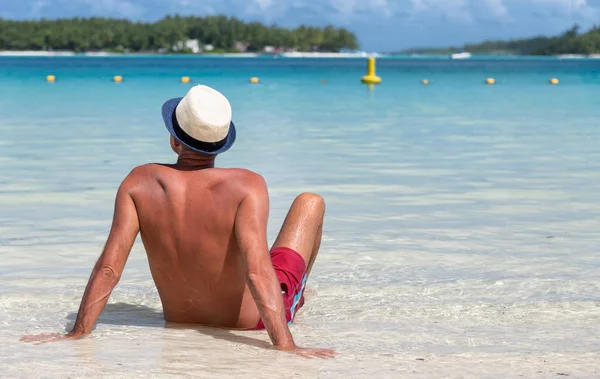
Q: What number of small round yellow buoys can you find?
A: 7